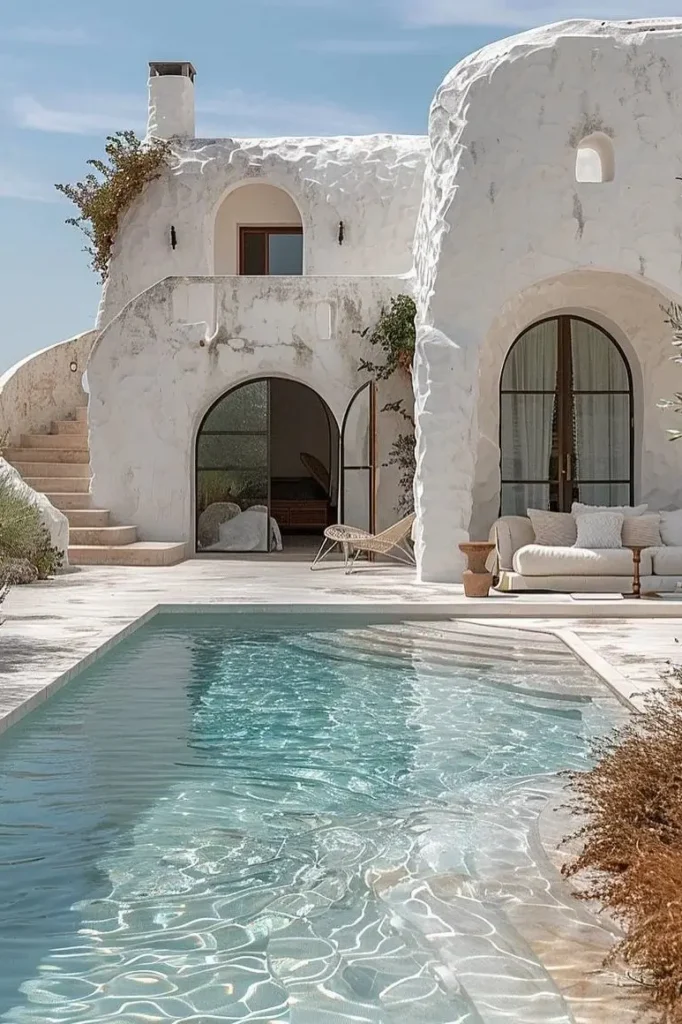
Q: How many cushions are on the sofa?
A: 5